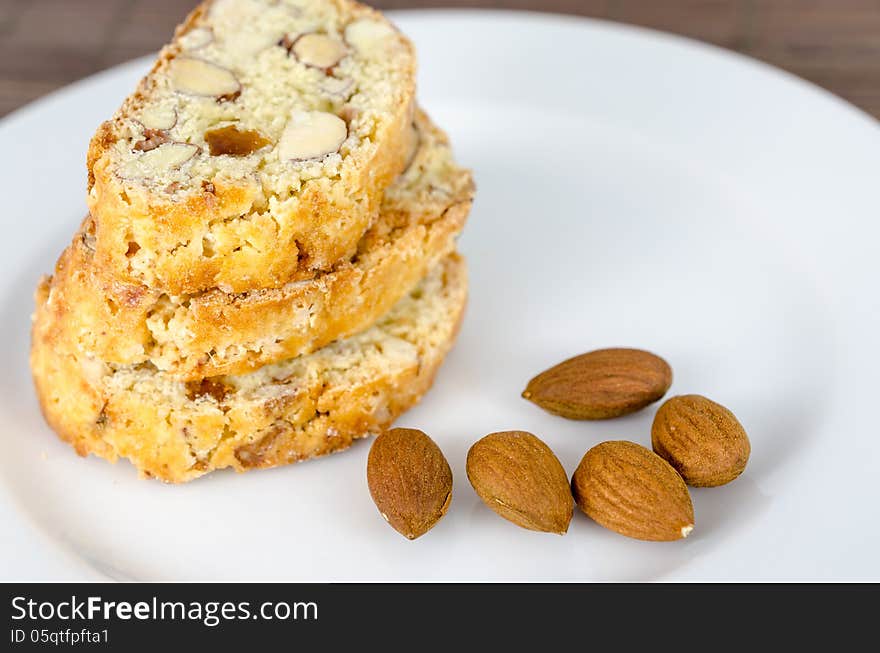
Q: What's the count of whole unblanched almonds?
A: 5